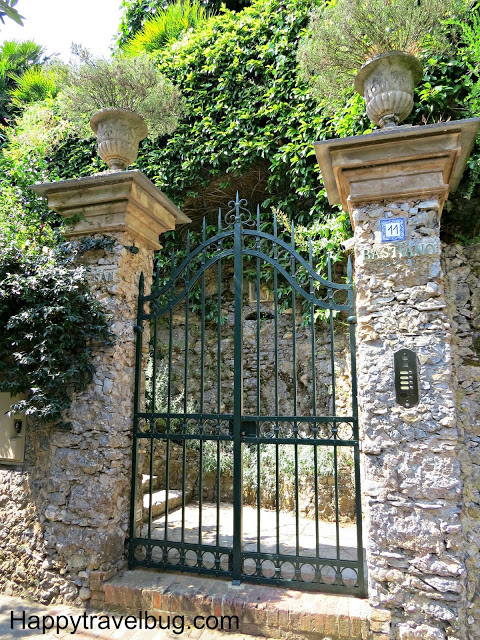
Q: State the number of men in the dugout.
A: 0